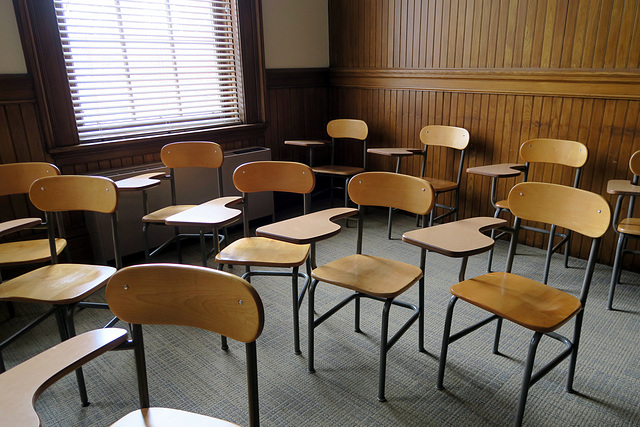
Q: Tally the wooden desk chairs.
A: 11